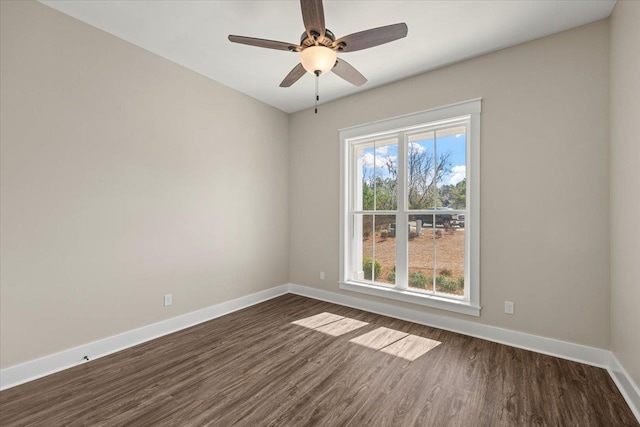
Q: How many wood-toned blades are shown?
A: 5